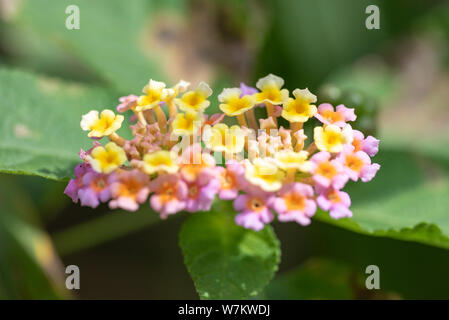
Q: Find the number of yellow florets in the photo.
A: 13